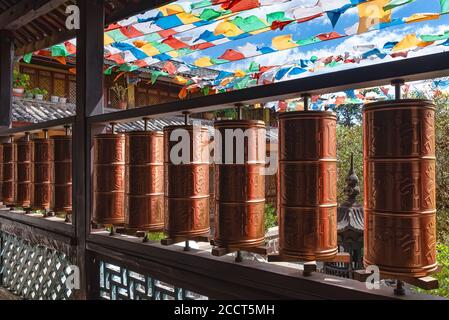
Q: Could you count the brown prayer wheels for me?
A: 10